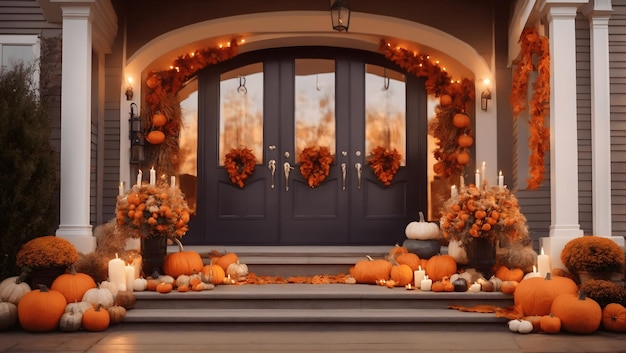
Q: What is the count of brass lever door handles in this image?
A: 4